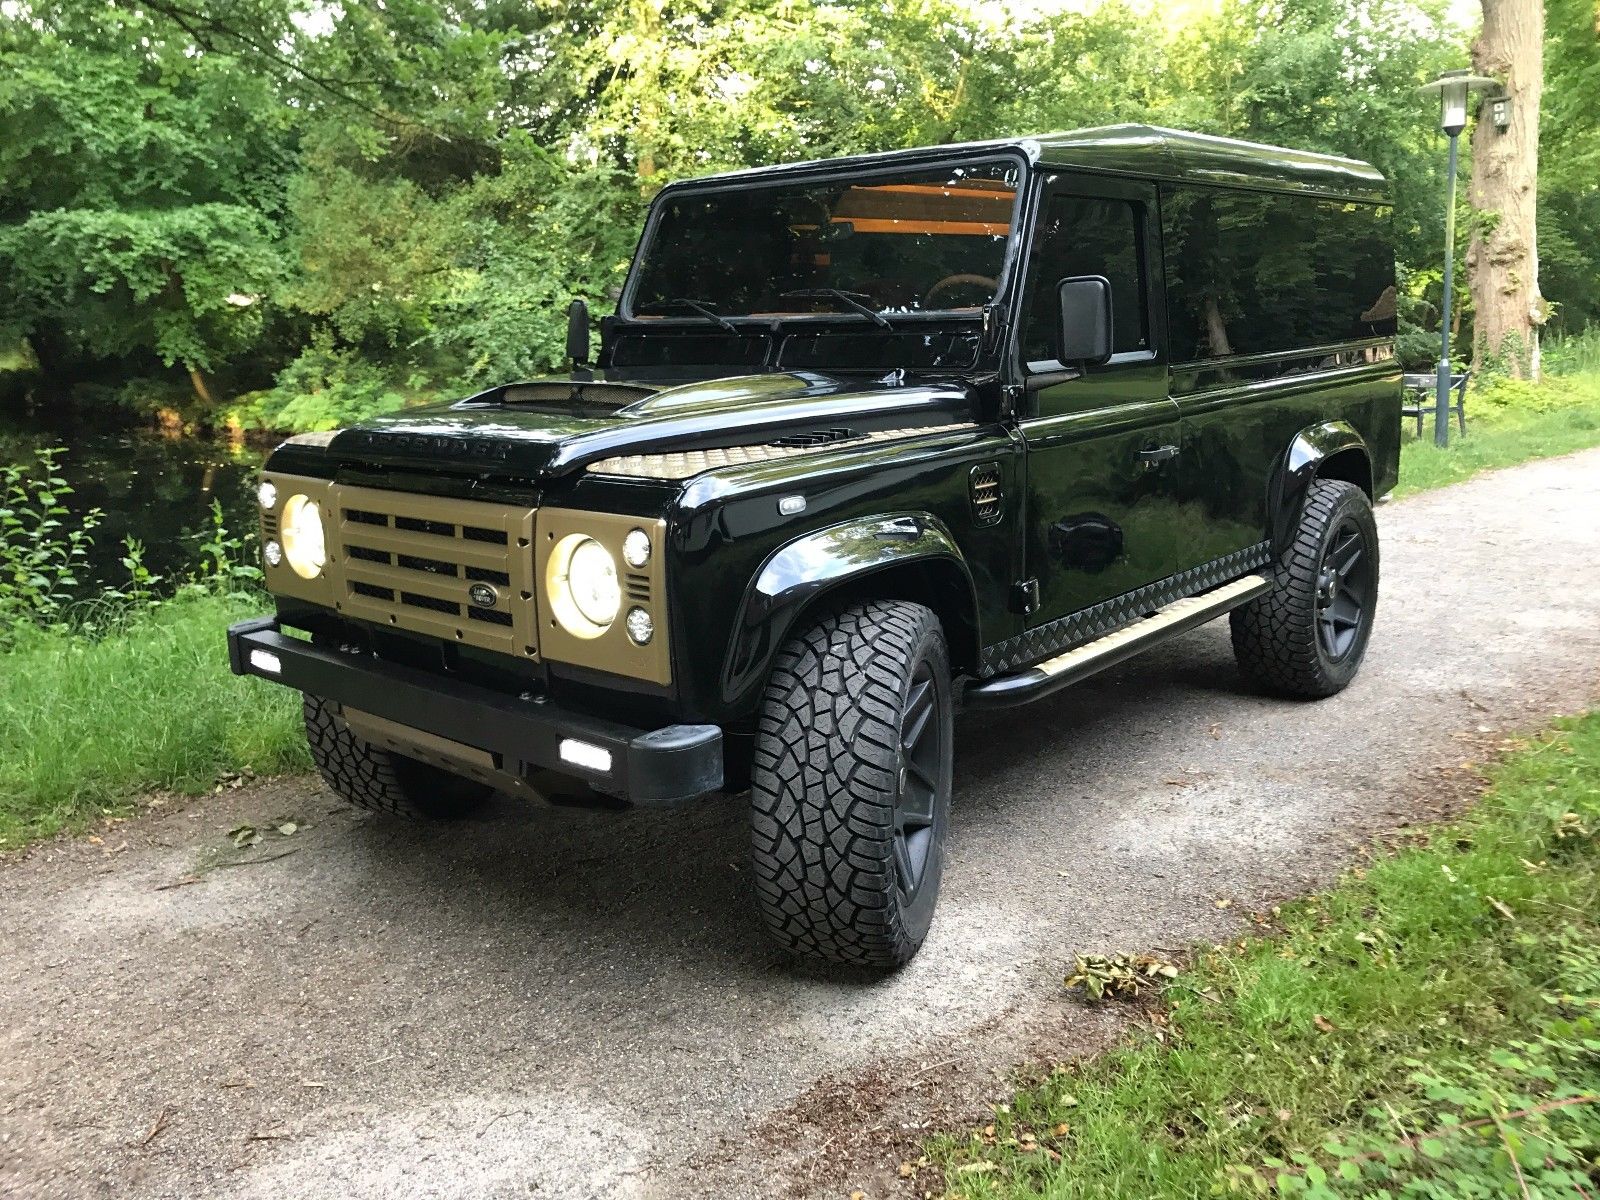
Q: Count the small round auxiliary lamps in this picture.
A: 4